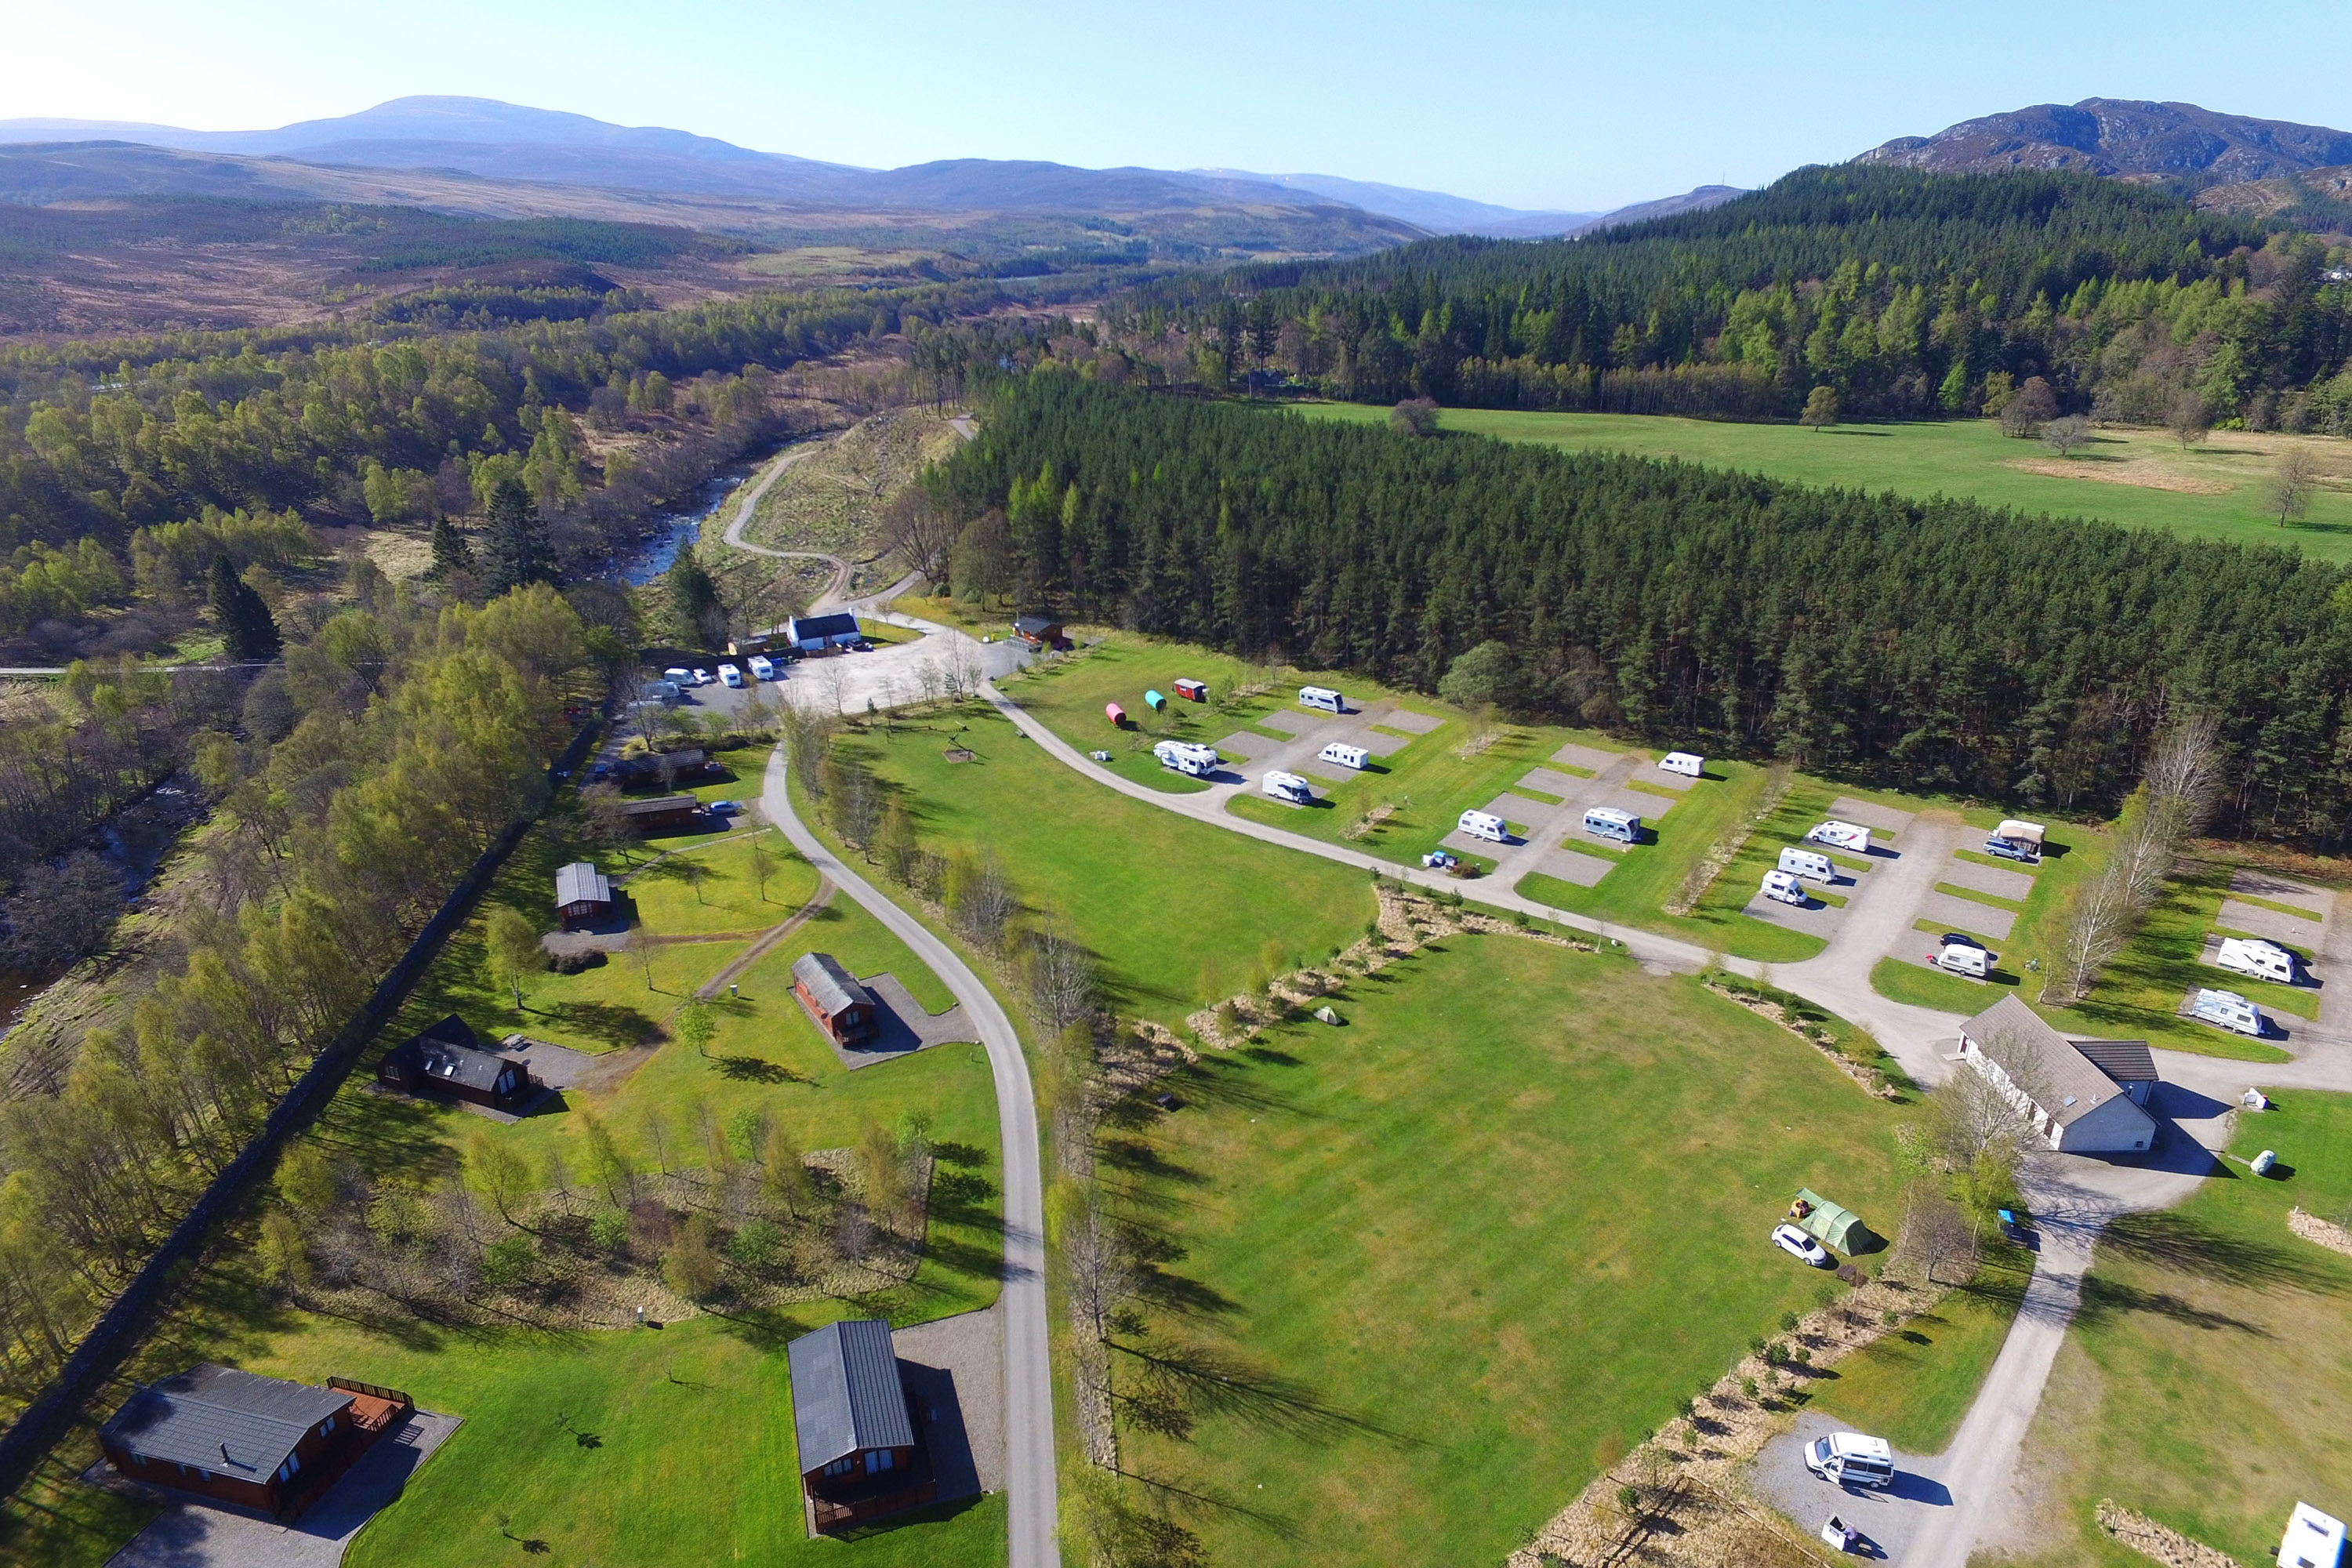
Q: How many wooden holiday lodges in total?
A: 7